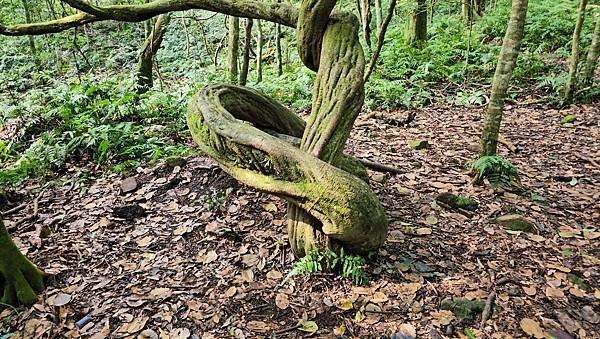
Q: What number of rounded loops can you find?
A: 1